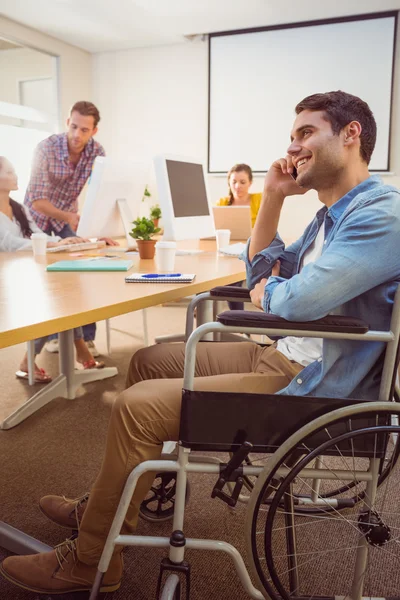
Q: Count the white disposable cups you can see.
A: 3